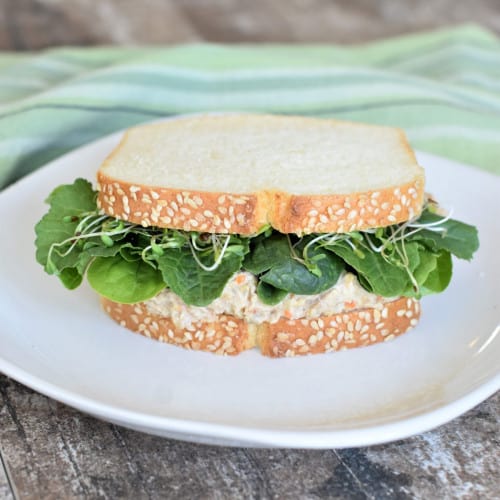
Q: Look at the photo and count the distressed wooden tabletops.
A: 1